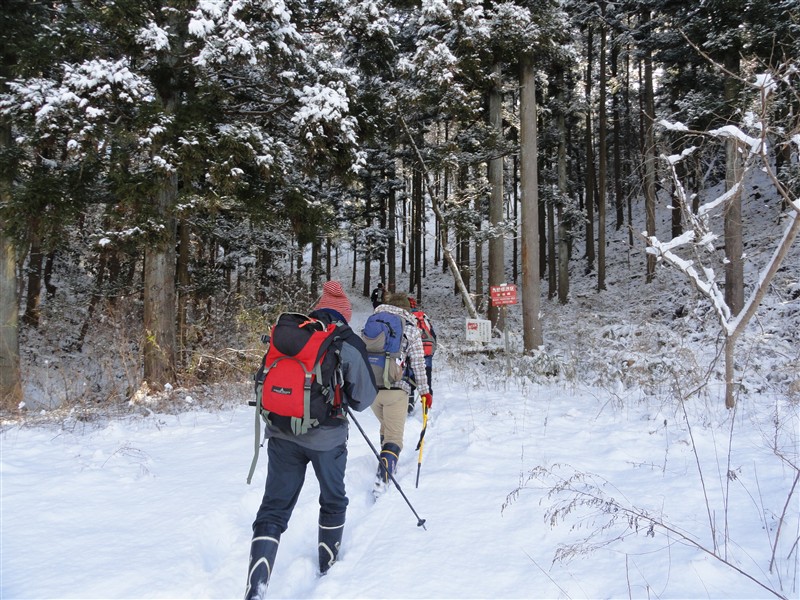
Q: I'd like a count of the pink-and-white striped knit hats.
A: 1